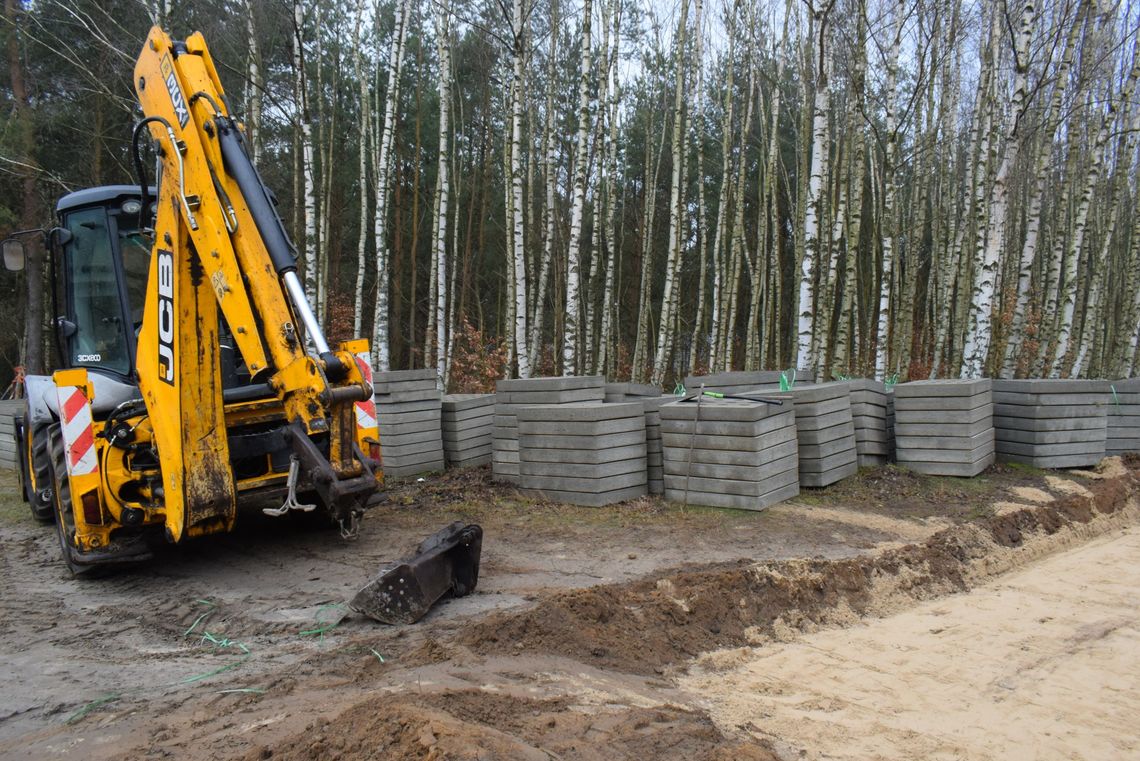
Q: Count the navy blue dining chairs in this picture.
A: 0